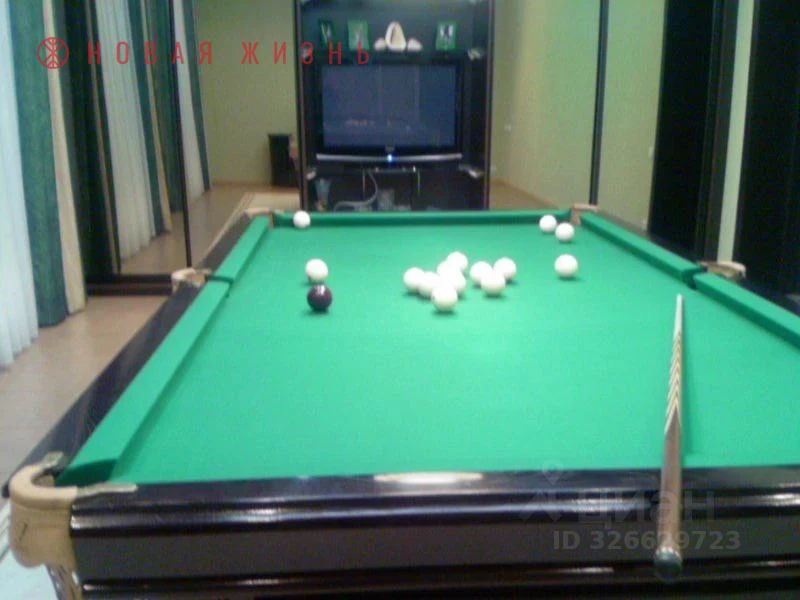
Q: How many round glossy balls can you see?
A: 15